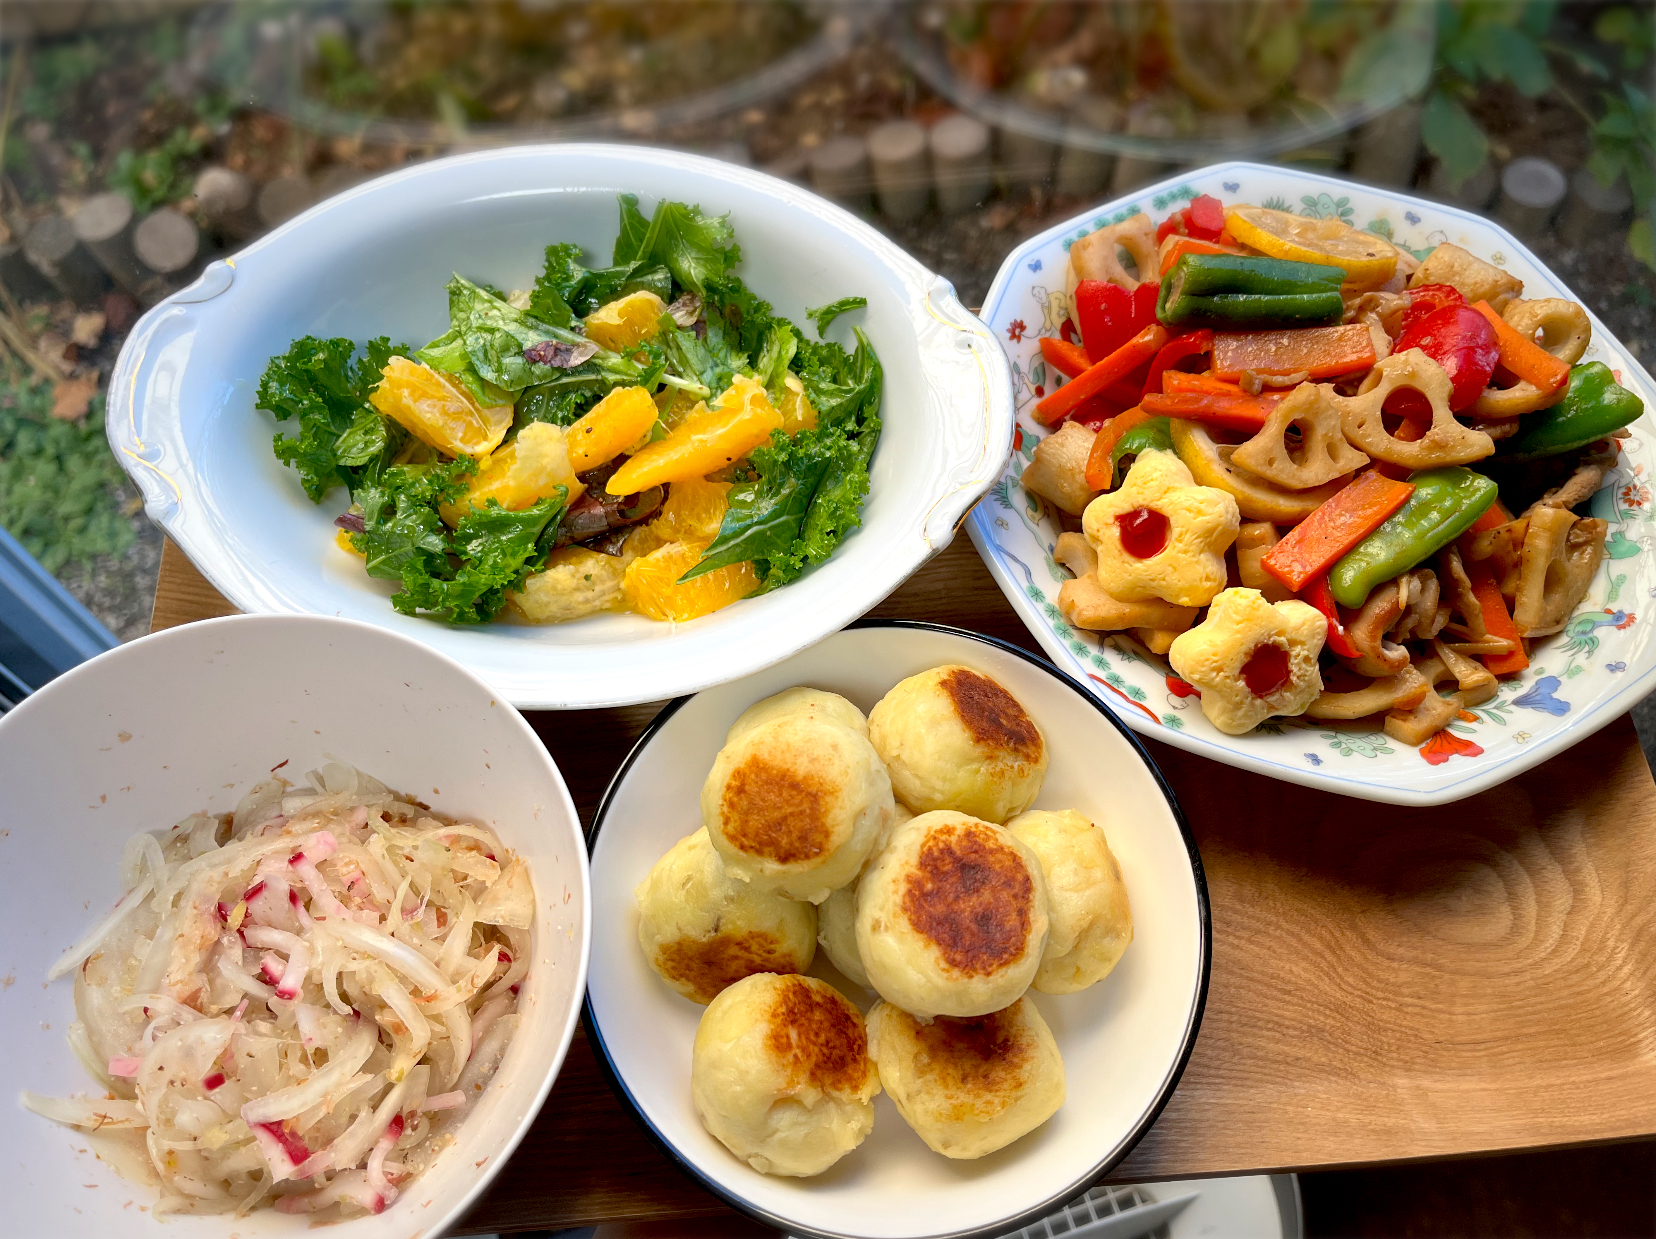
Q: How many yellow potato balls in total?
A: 9